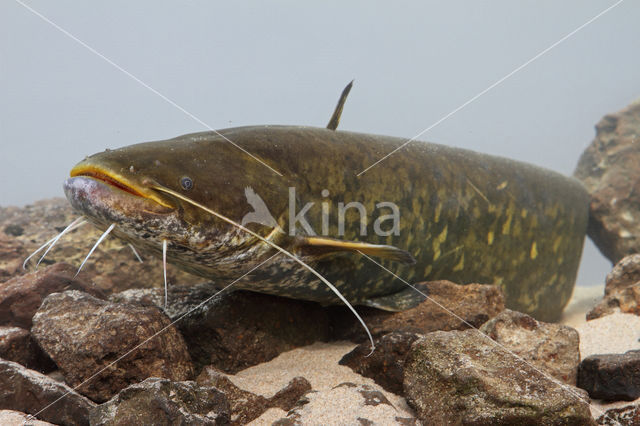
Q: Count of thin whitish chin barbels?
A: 5